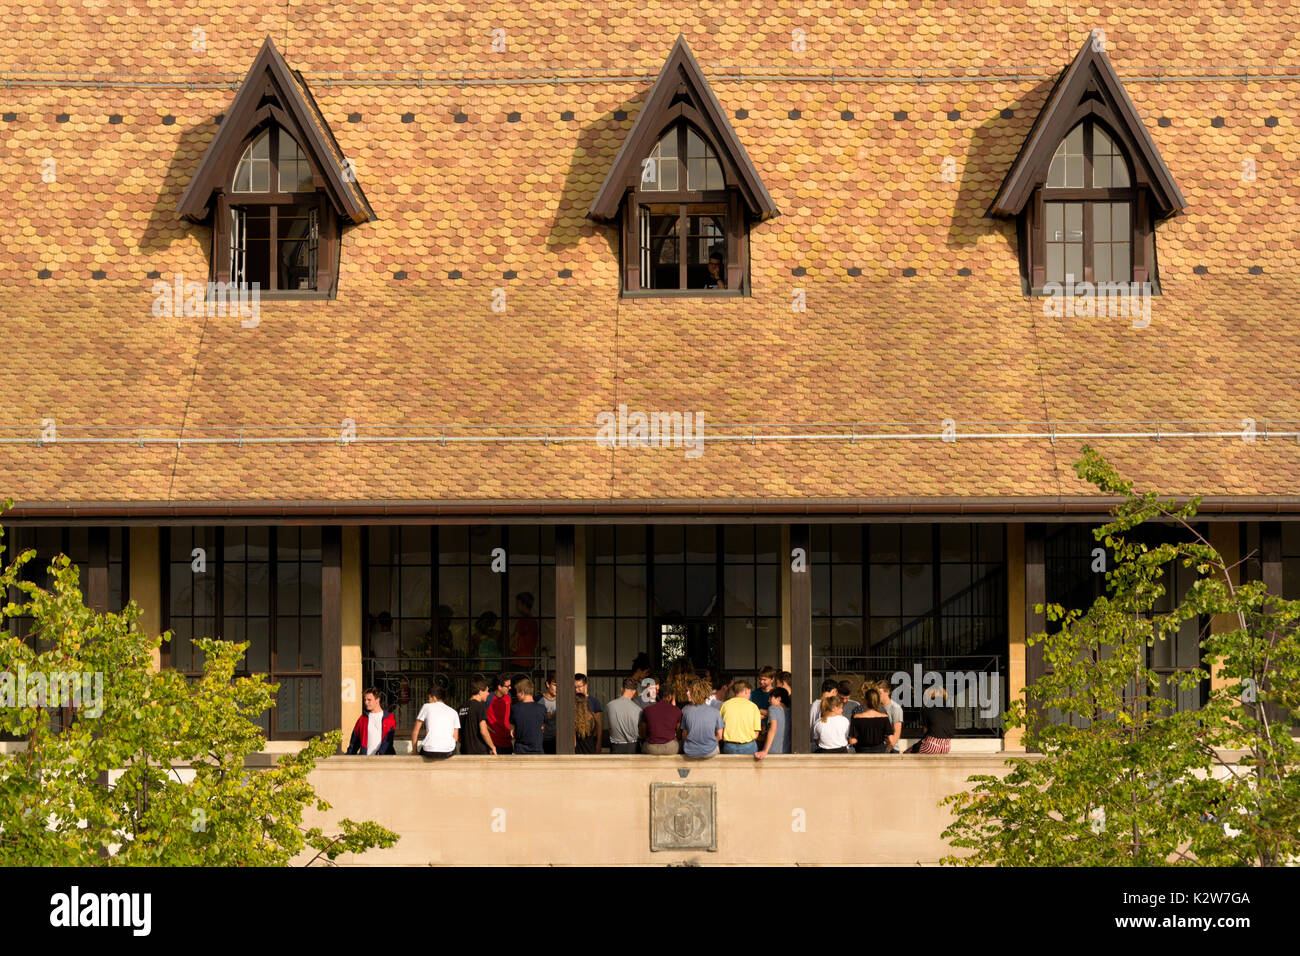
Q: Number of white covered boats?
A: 0